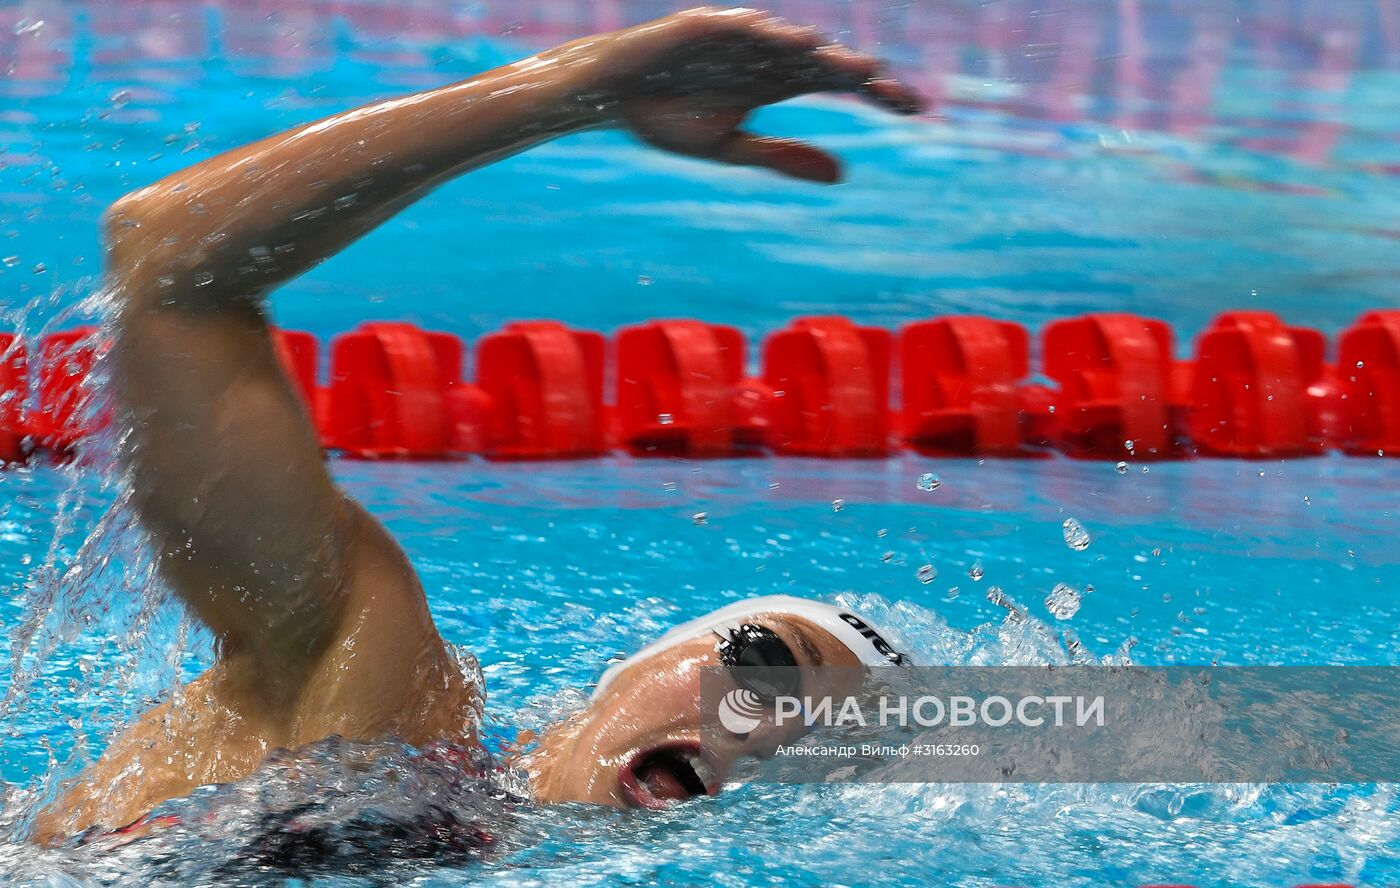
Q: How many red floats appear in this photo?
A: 11